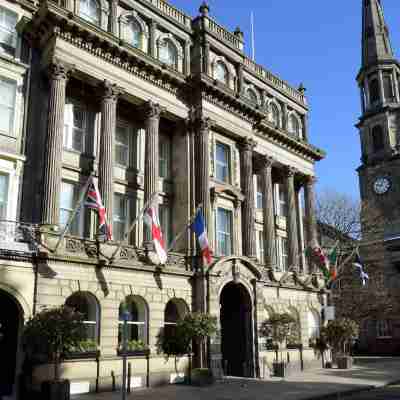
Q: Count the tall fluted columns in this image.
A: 8